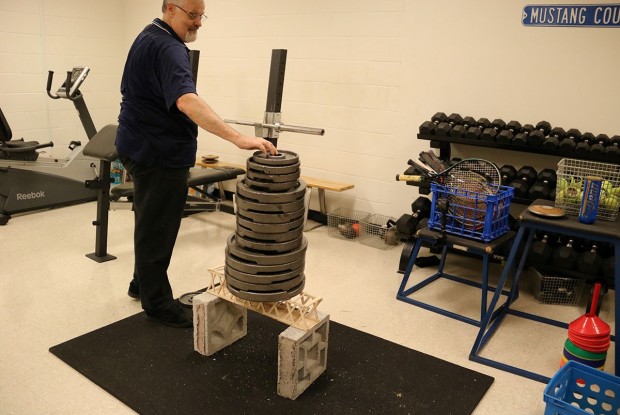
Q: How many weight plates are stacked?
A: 15